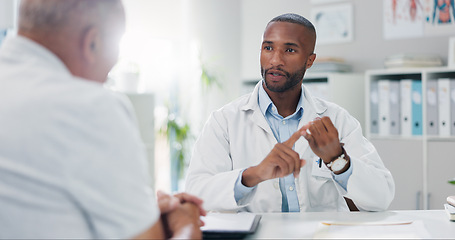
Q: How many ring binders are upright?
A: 8